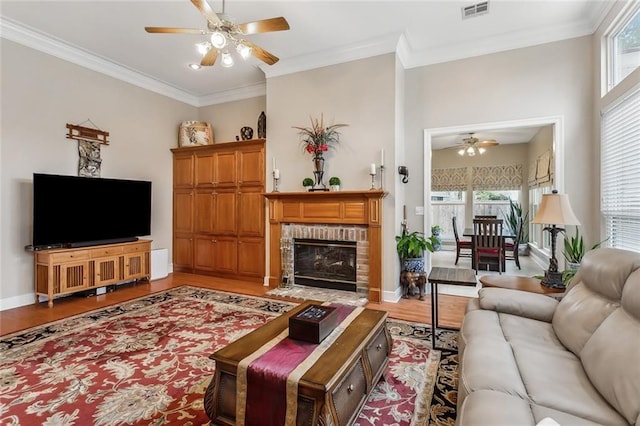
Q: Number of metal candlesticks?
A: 4